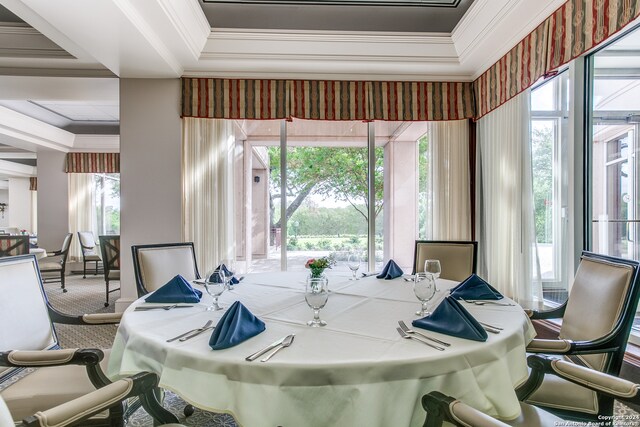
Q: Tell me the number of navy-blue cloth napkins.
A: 6